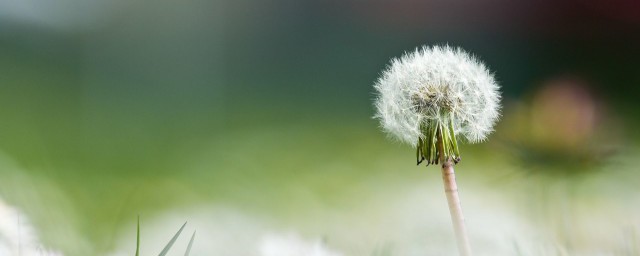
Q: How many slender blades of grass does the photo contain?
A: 3